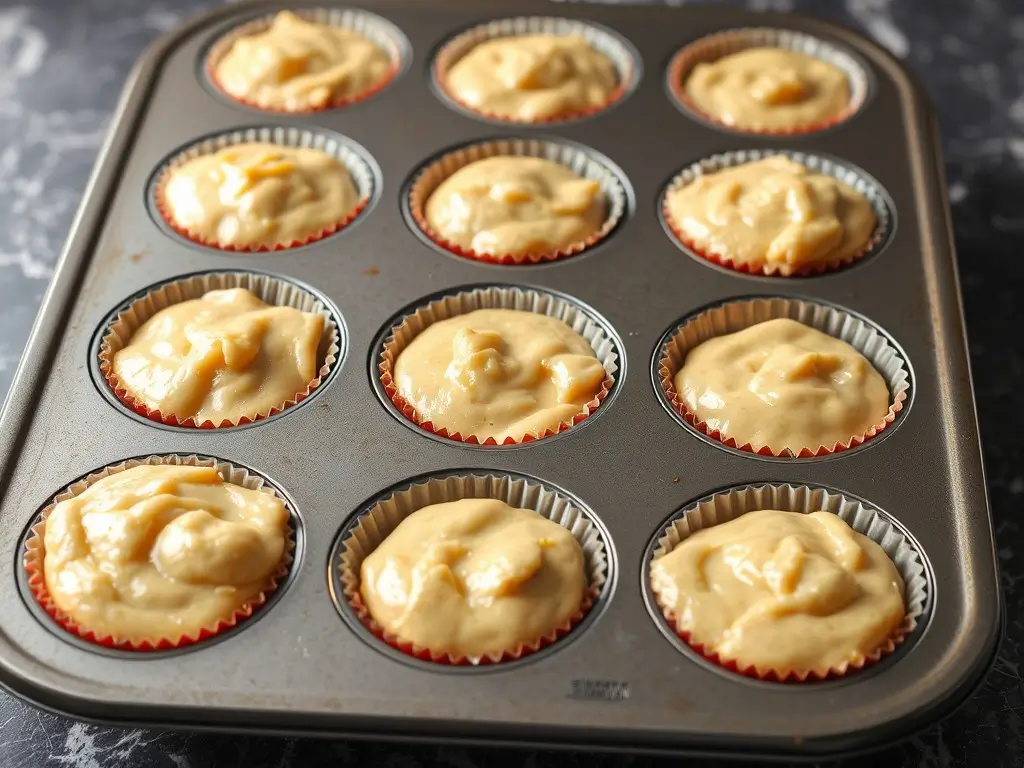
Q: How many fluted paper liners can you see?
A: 12